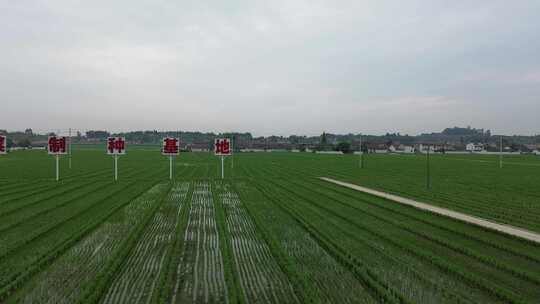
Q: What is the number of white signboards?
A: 5